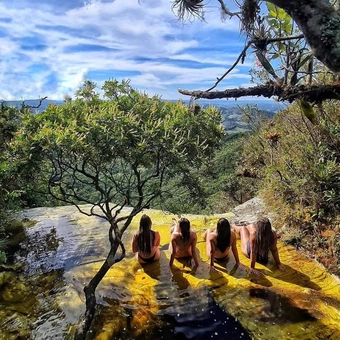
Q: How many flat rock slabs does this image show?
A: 1